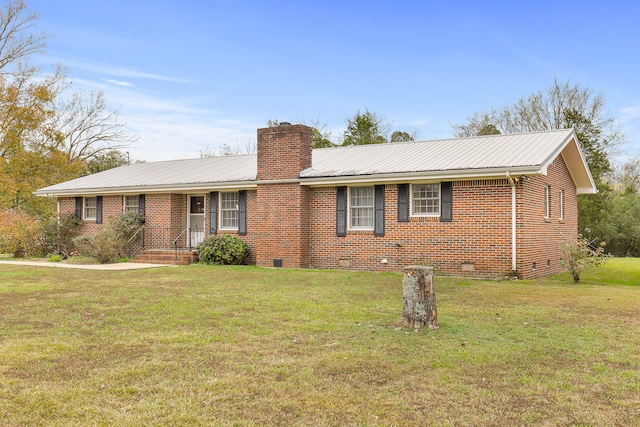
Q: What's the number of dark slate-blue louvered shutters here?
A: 9